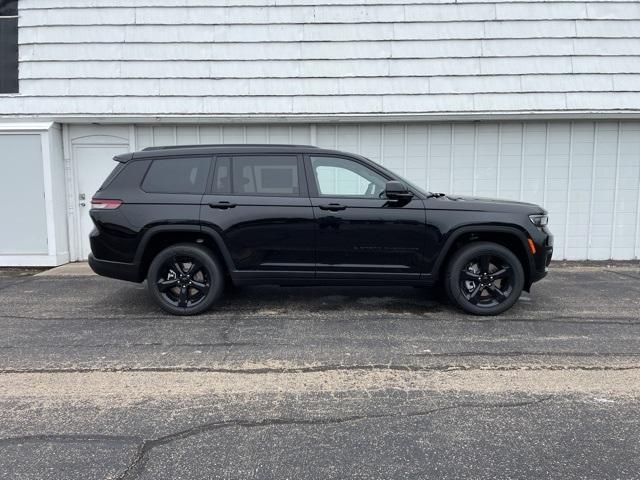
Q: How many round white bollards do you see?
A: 0